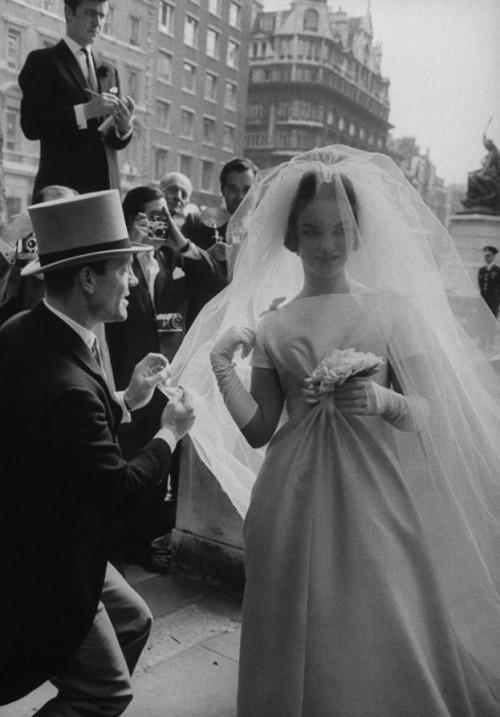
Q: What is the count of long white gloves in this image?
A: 2